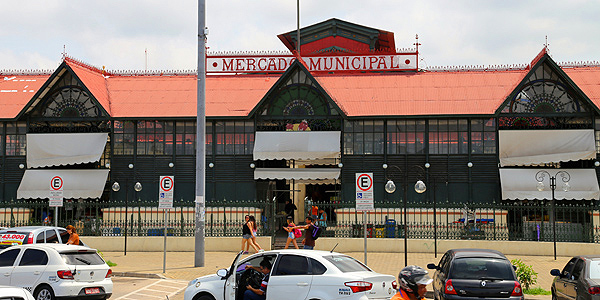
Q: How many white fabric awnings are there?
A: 6